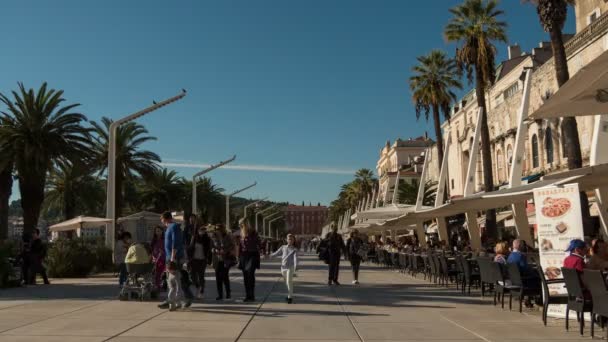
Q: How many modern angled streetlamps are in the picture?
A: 7